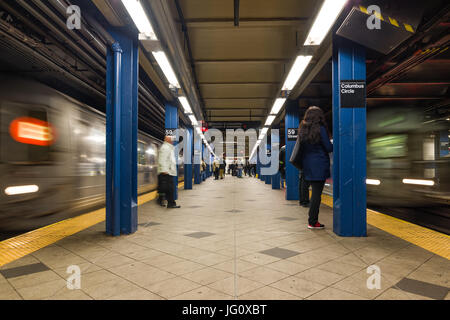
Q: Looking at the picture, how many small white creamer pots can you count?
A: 0